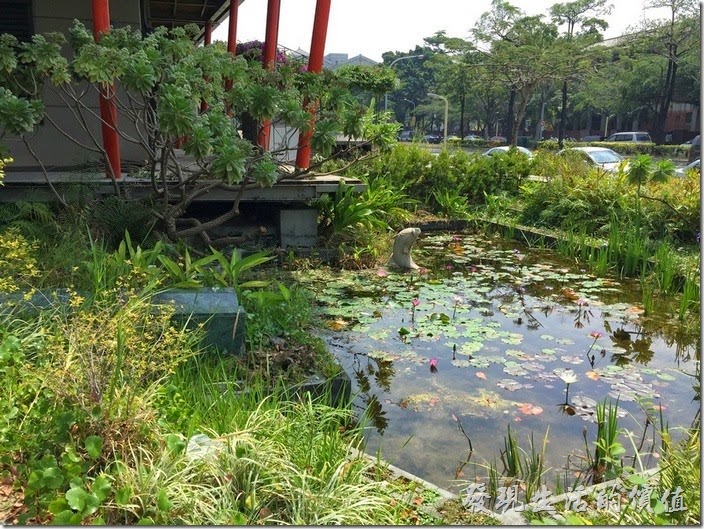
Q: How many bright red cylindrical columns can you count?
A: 5